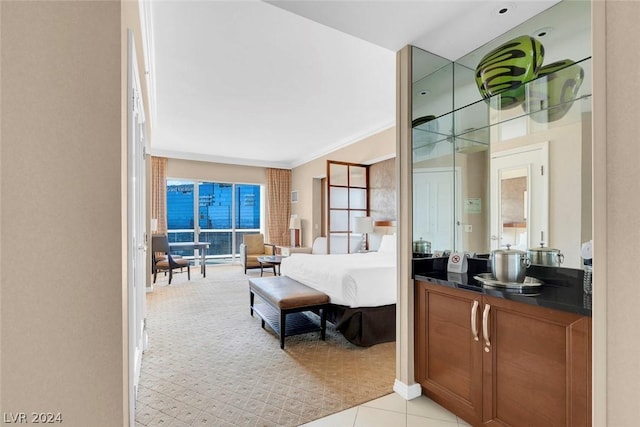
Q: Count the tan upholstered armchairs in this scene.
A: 1